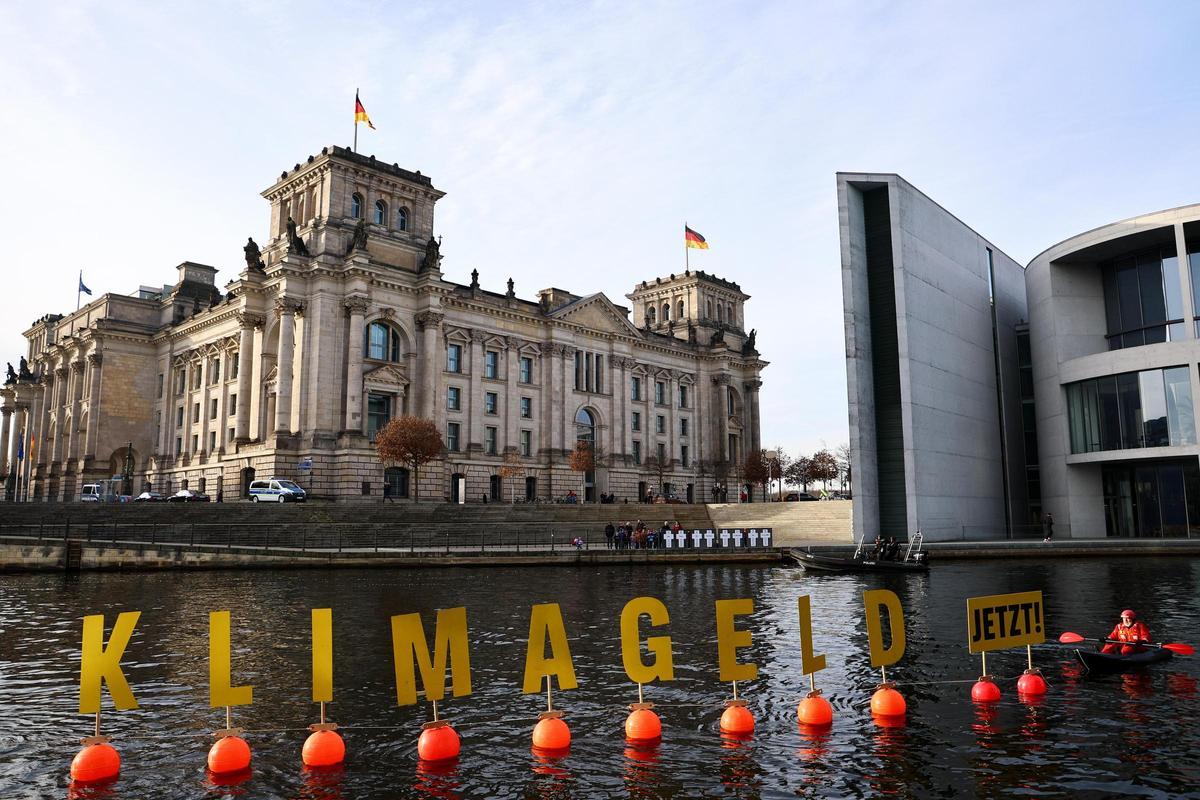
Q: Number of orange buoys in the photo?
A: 11